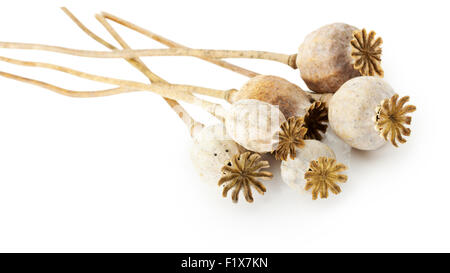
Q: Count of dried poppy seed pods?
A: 6